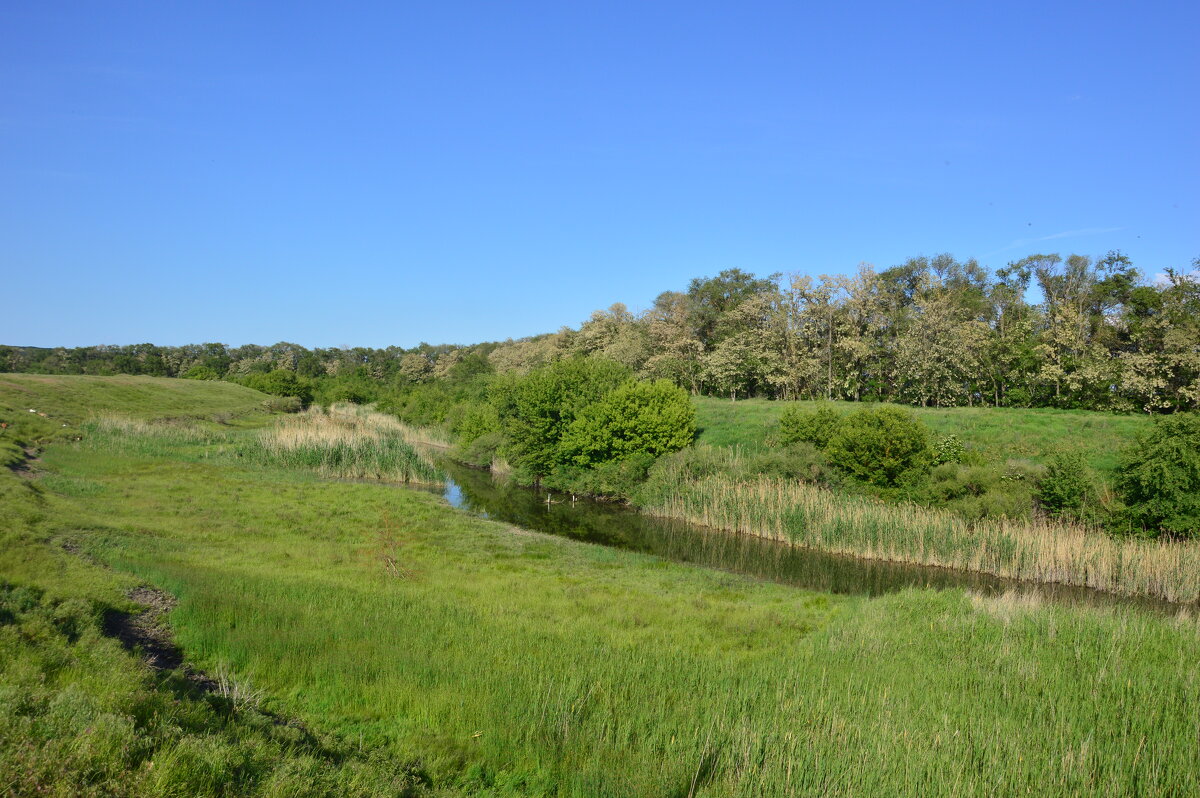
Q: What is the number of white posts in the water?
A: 2